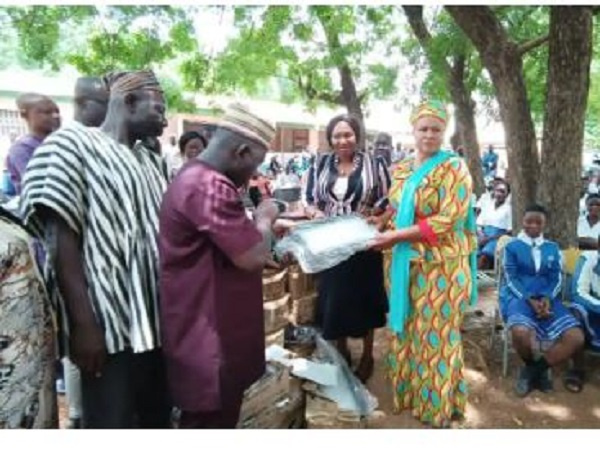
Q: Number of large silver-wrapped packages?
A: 1